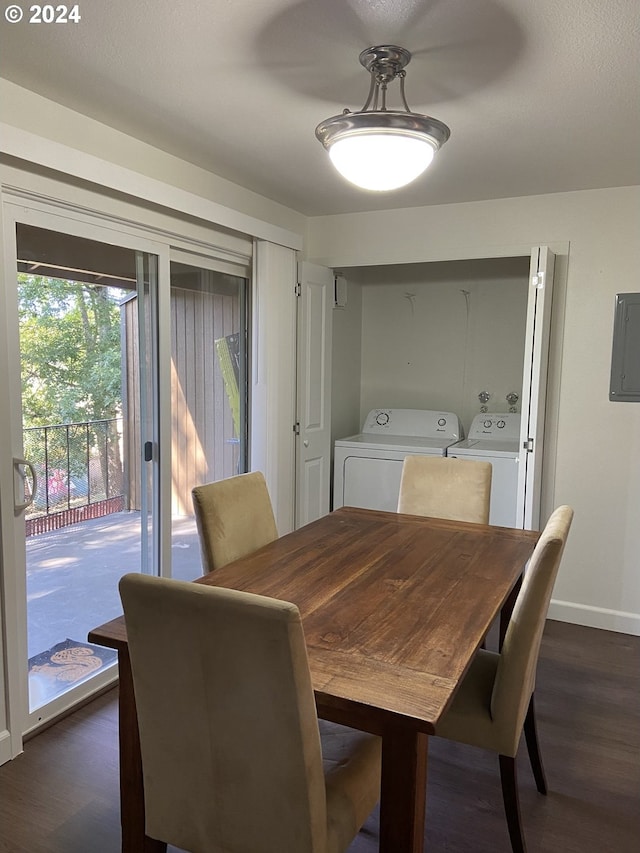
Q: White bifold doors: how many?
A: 2